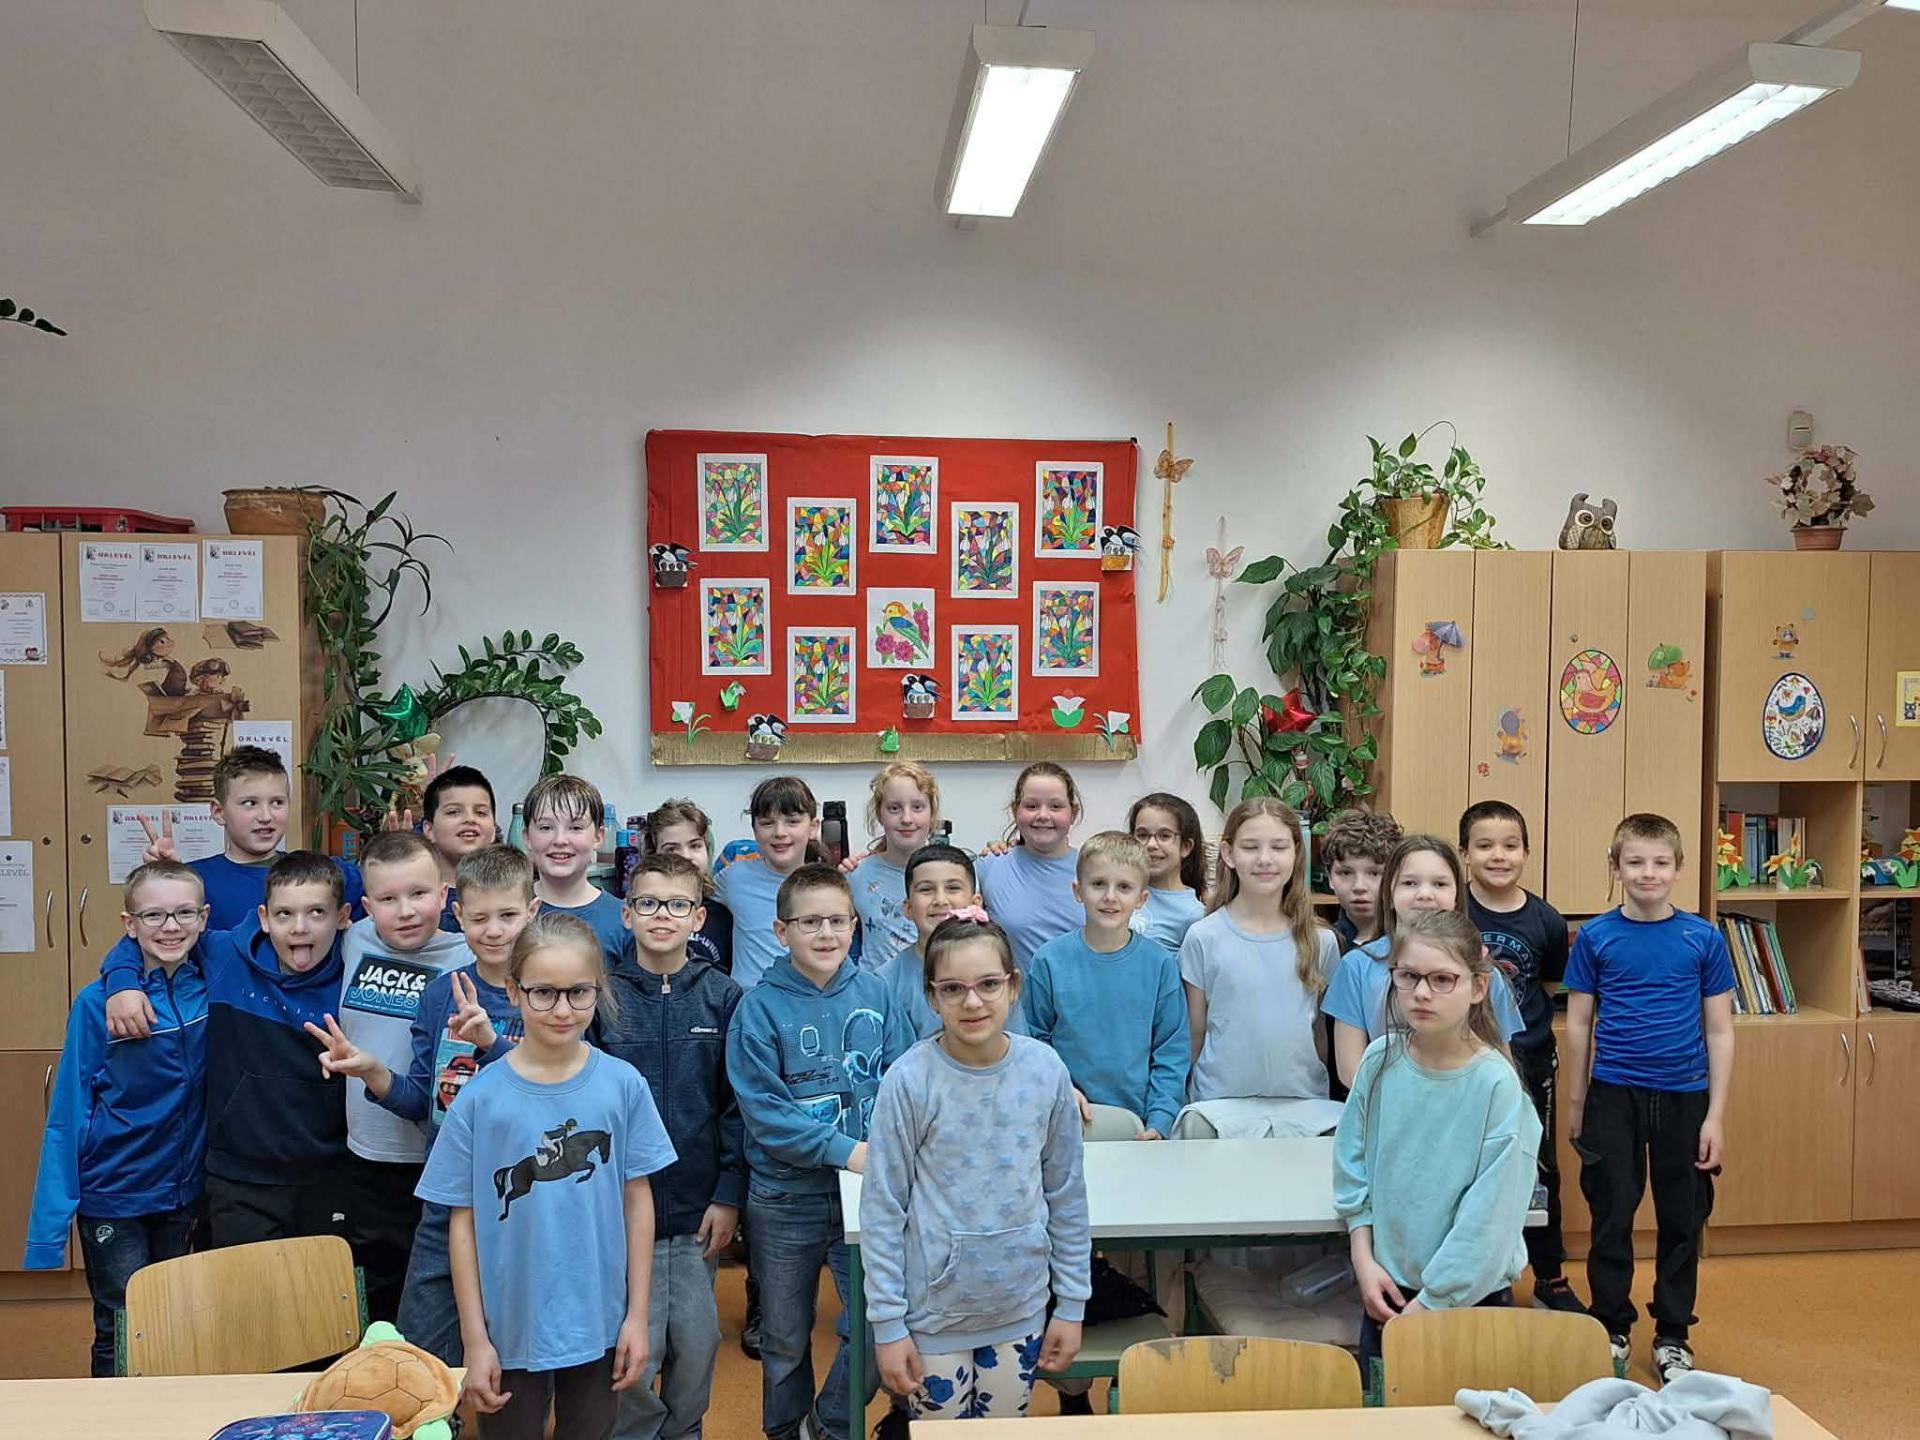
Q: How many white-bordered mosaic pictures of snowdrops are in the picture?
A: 9